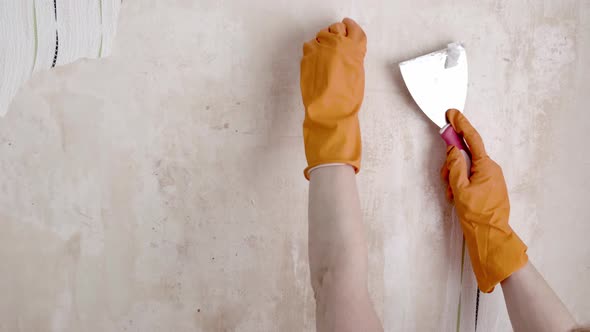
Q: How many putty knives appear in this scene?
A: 1